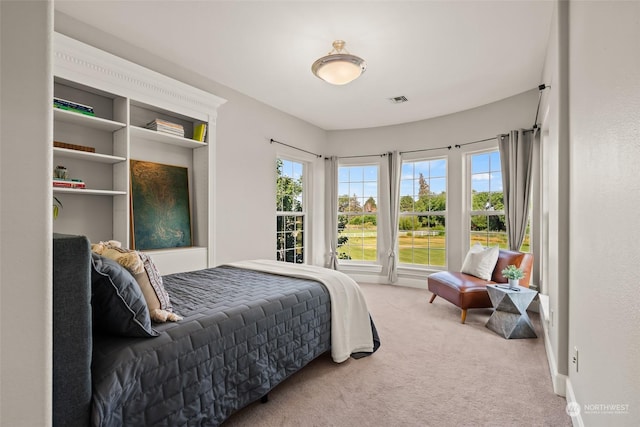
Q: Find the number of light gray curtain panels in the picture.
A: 3